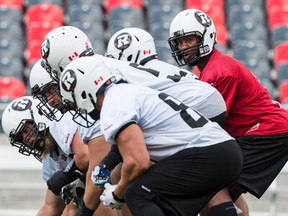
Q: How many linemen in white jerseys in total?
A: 5